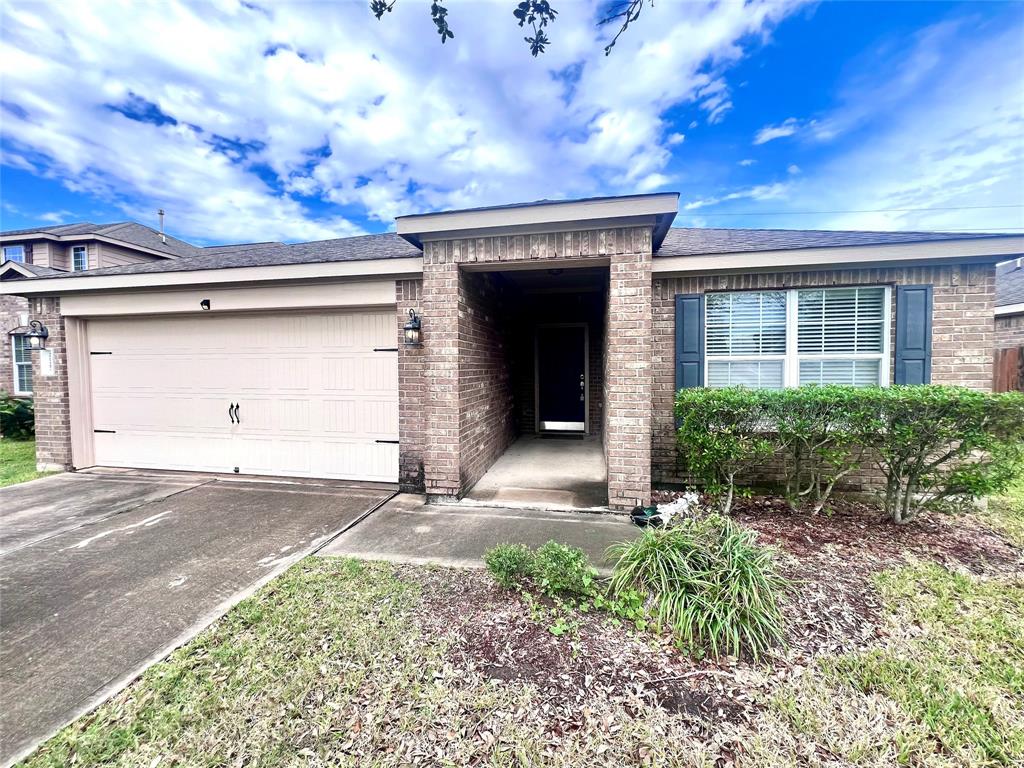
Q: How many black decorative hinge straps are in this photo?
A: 4